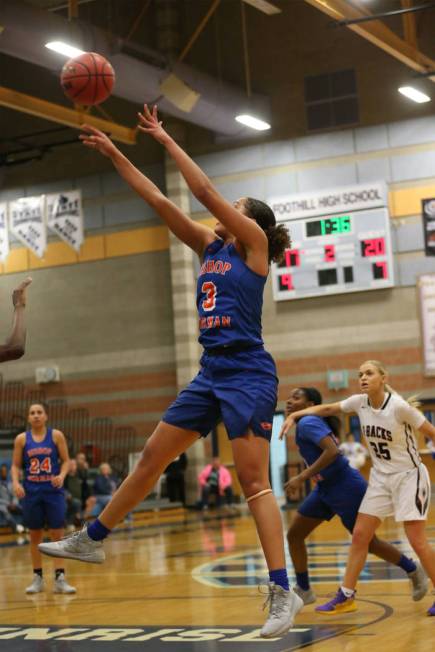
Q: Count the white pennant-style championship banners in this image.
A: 3